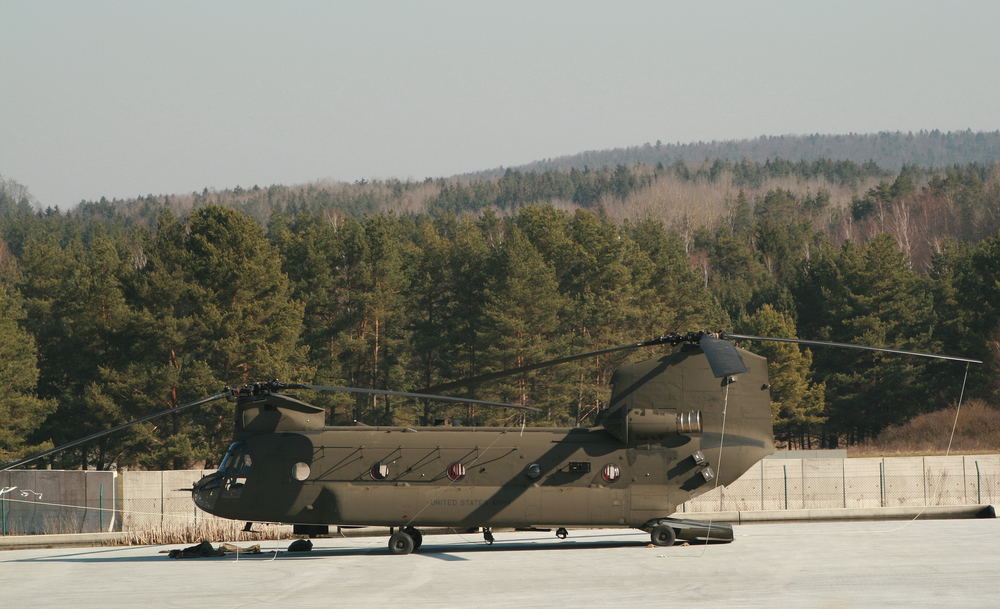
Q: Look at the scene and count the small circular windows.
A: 5